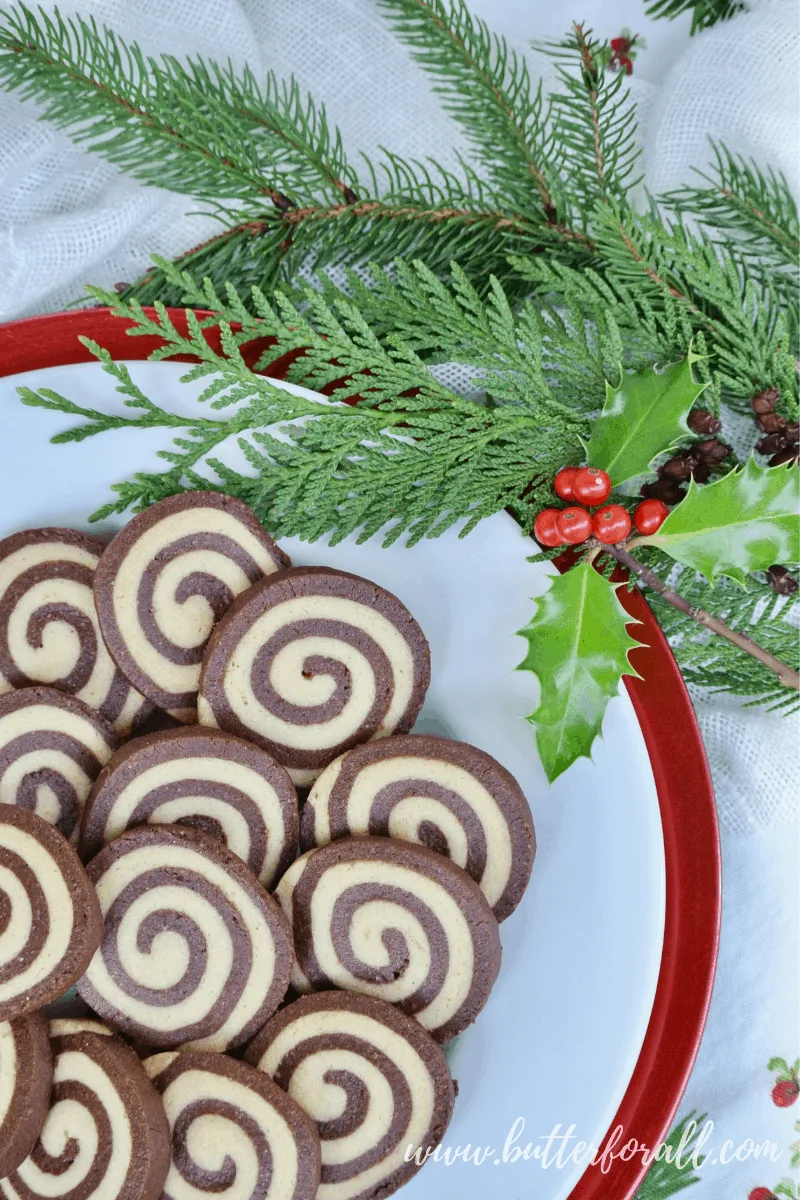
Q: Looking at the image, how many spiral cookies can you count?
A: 13